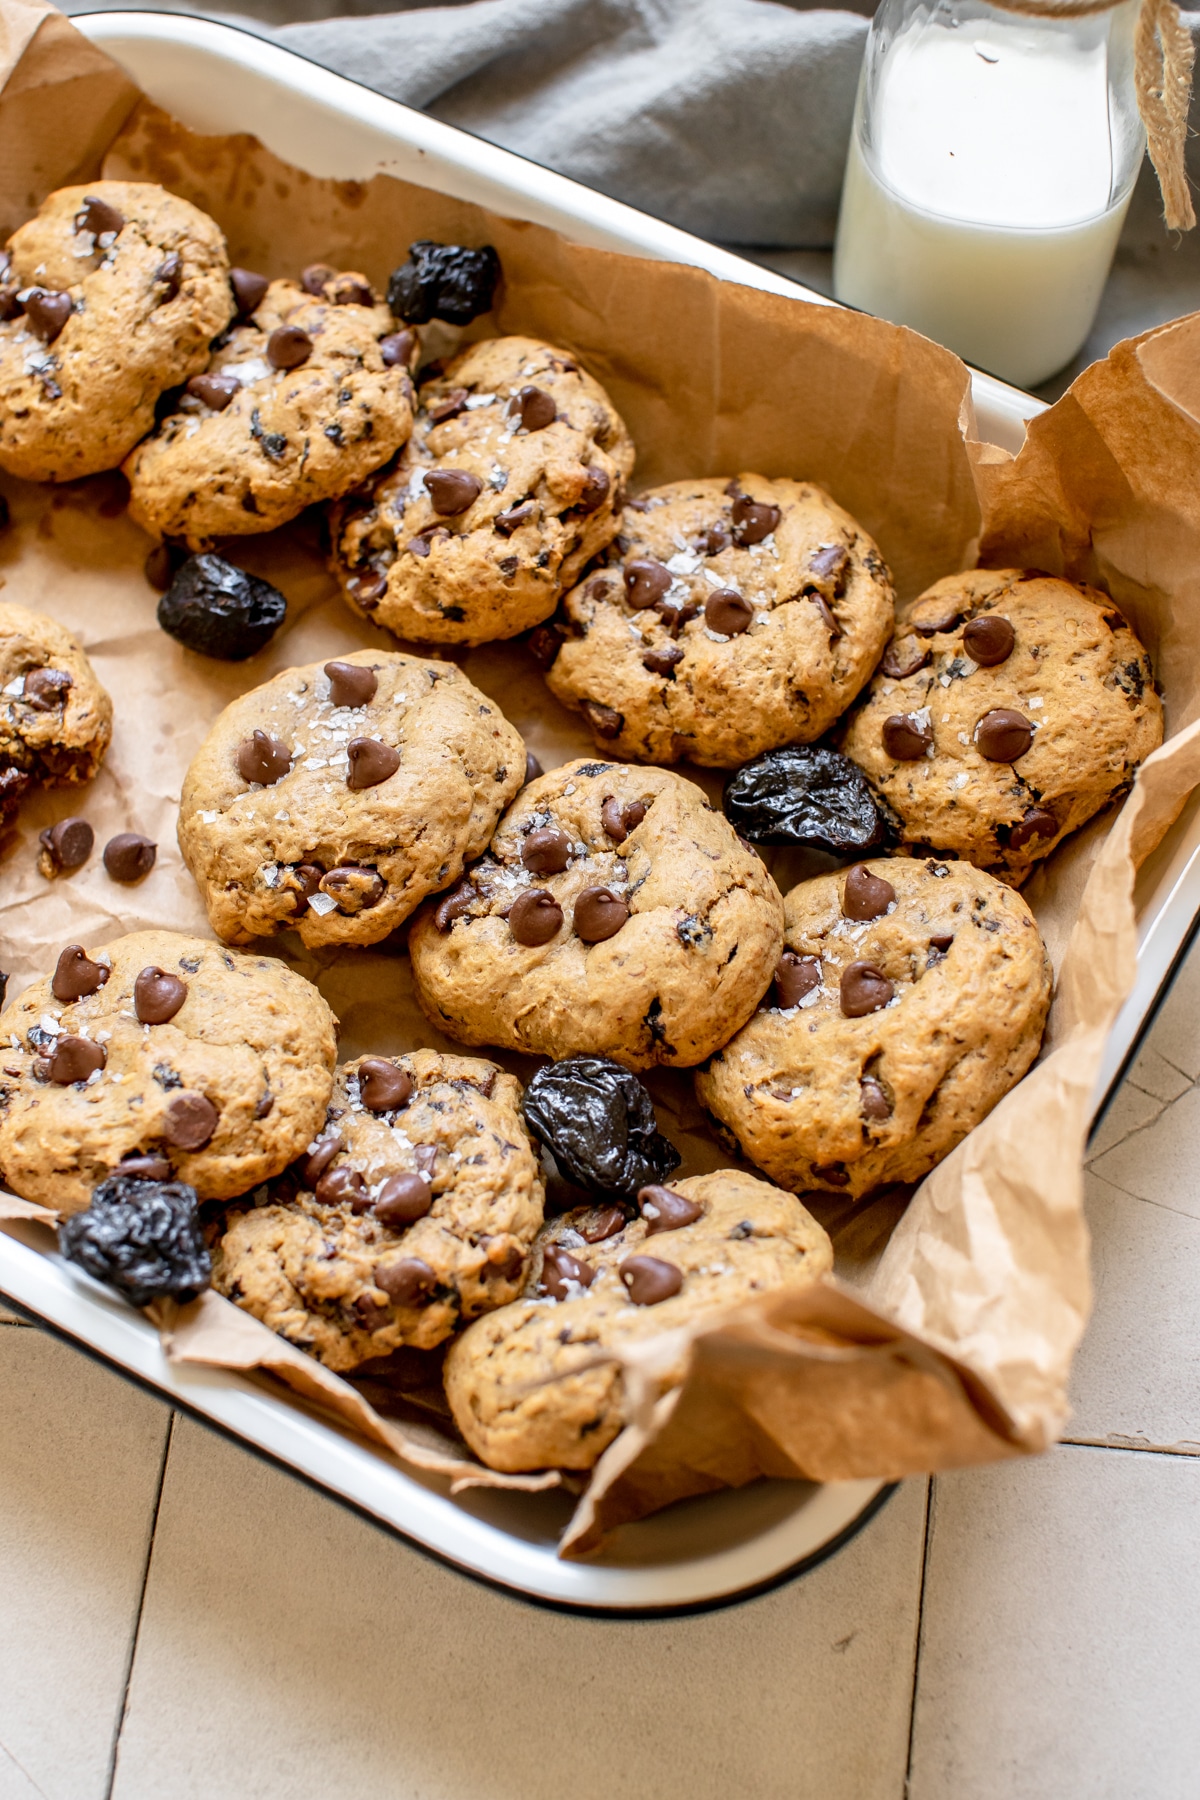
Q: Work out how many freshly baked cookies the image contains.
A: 12